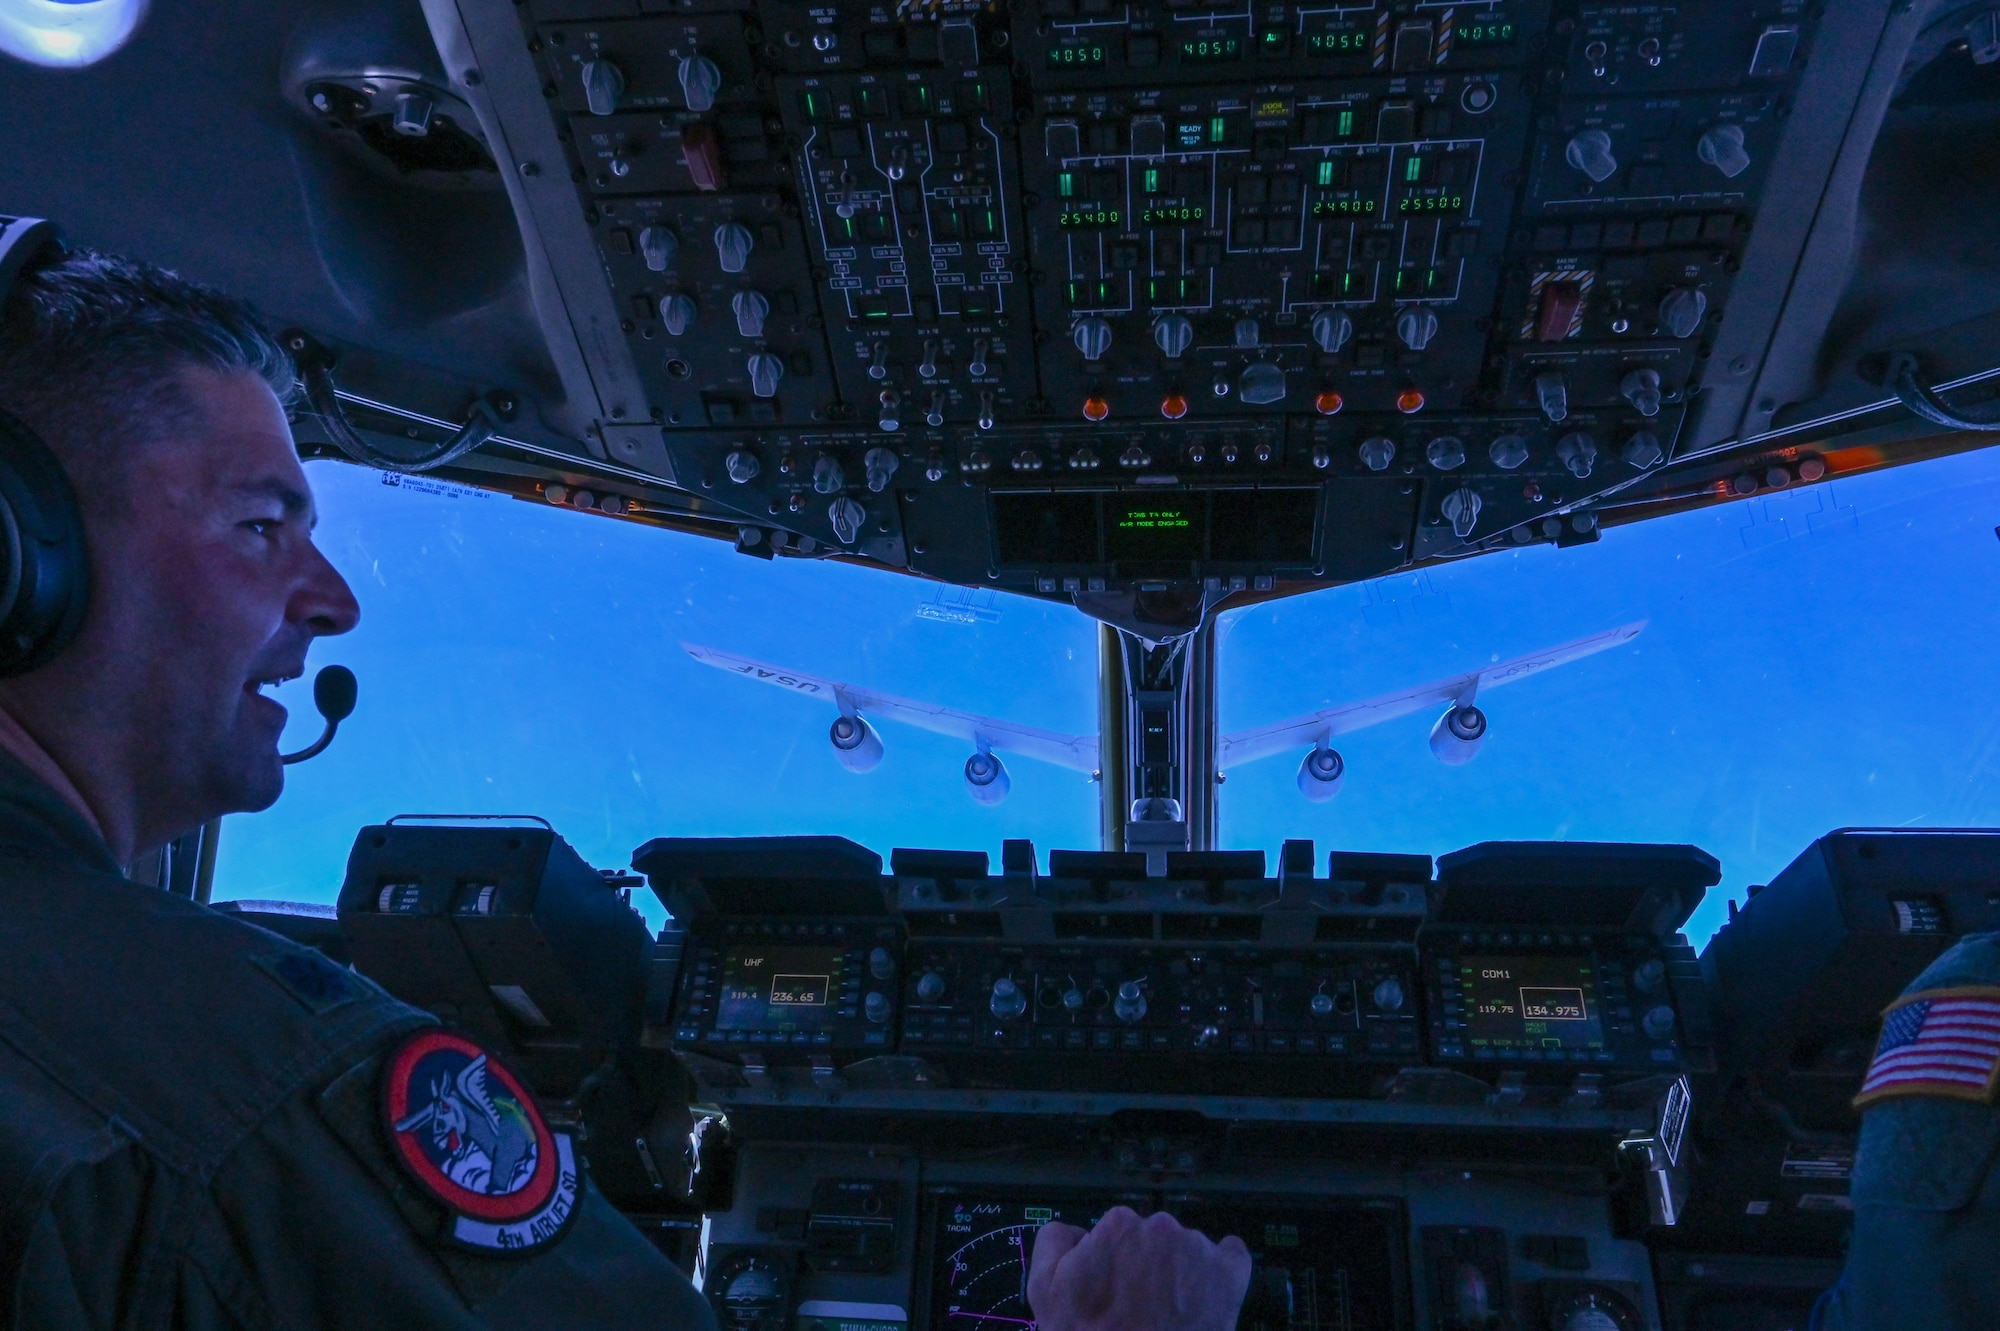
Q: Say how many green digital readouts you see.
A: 8